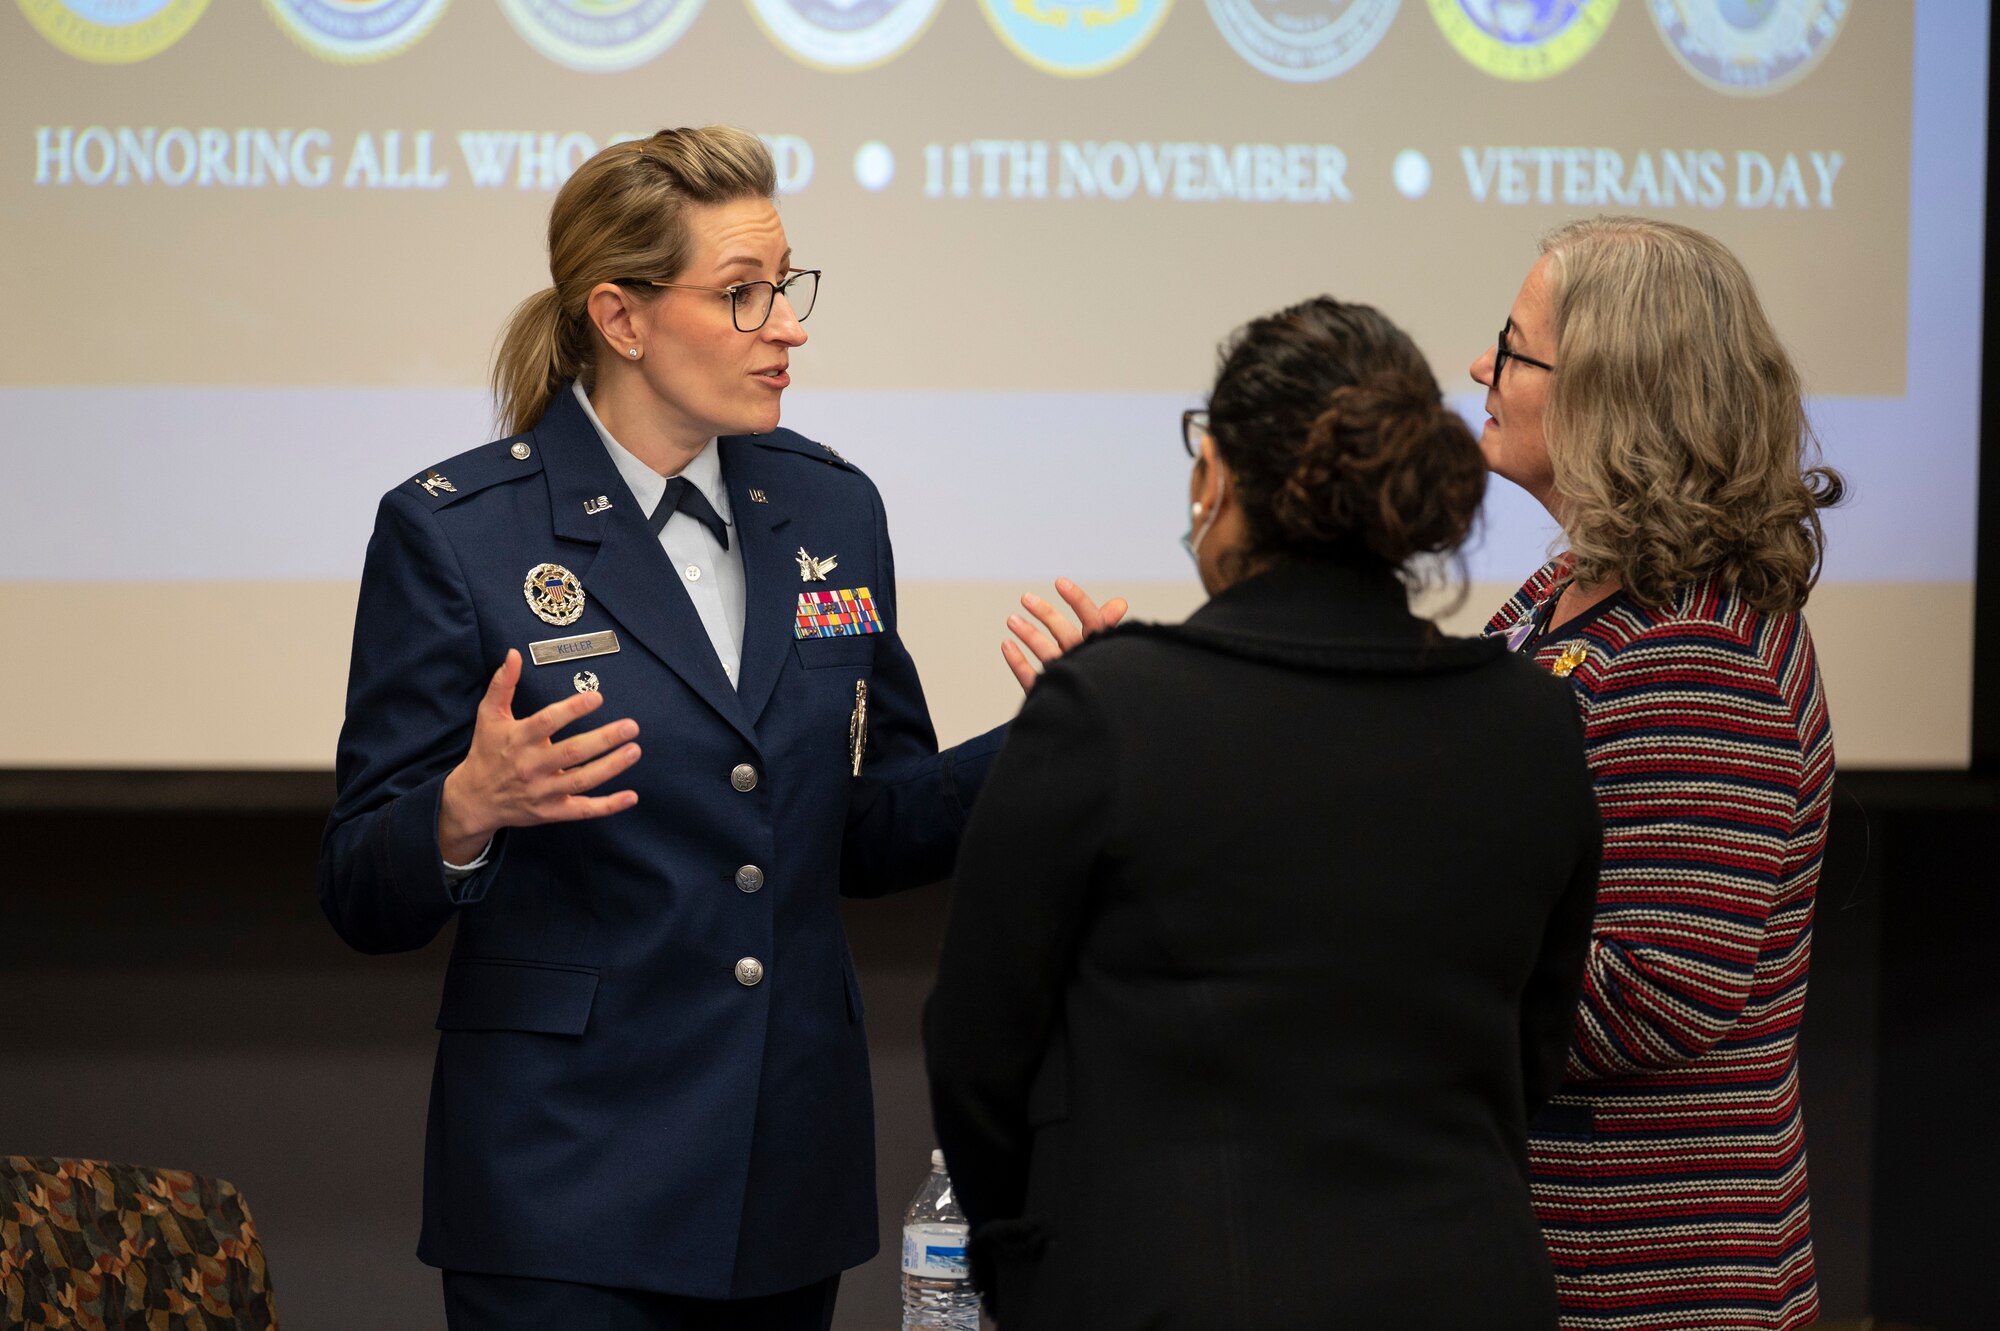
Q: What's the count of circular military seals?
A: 8